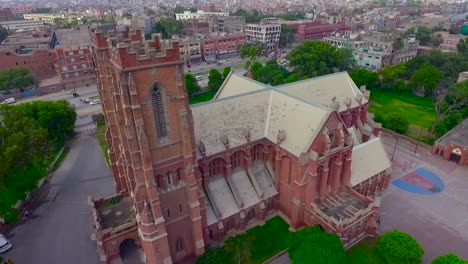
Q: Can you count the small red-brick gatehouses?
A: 1